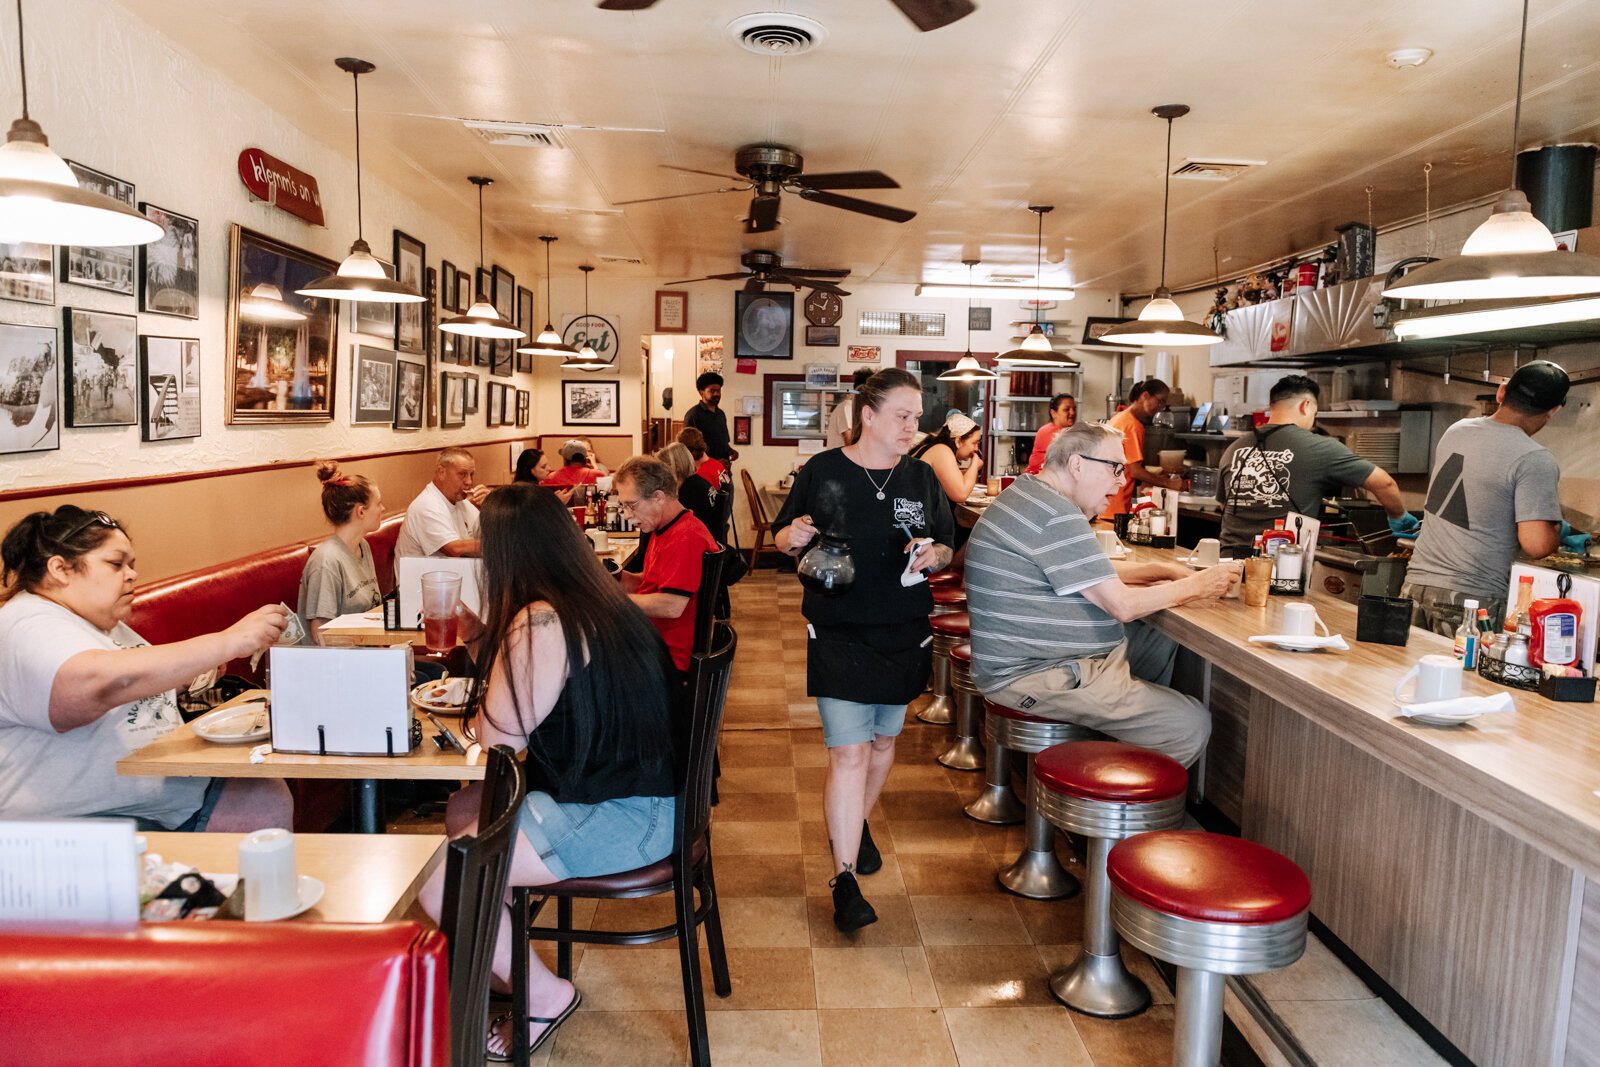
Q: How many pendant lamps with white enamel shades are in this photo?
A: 9